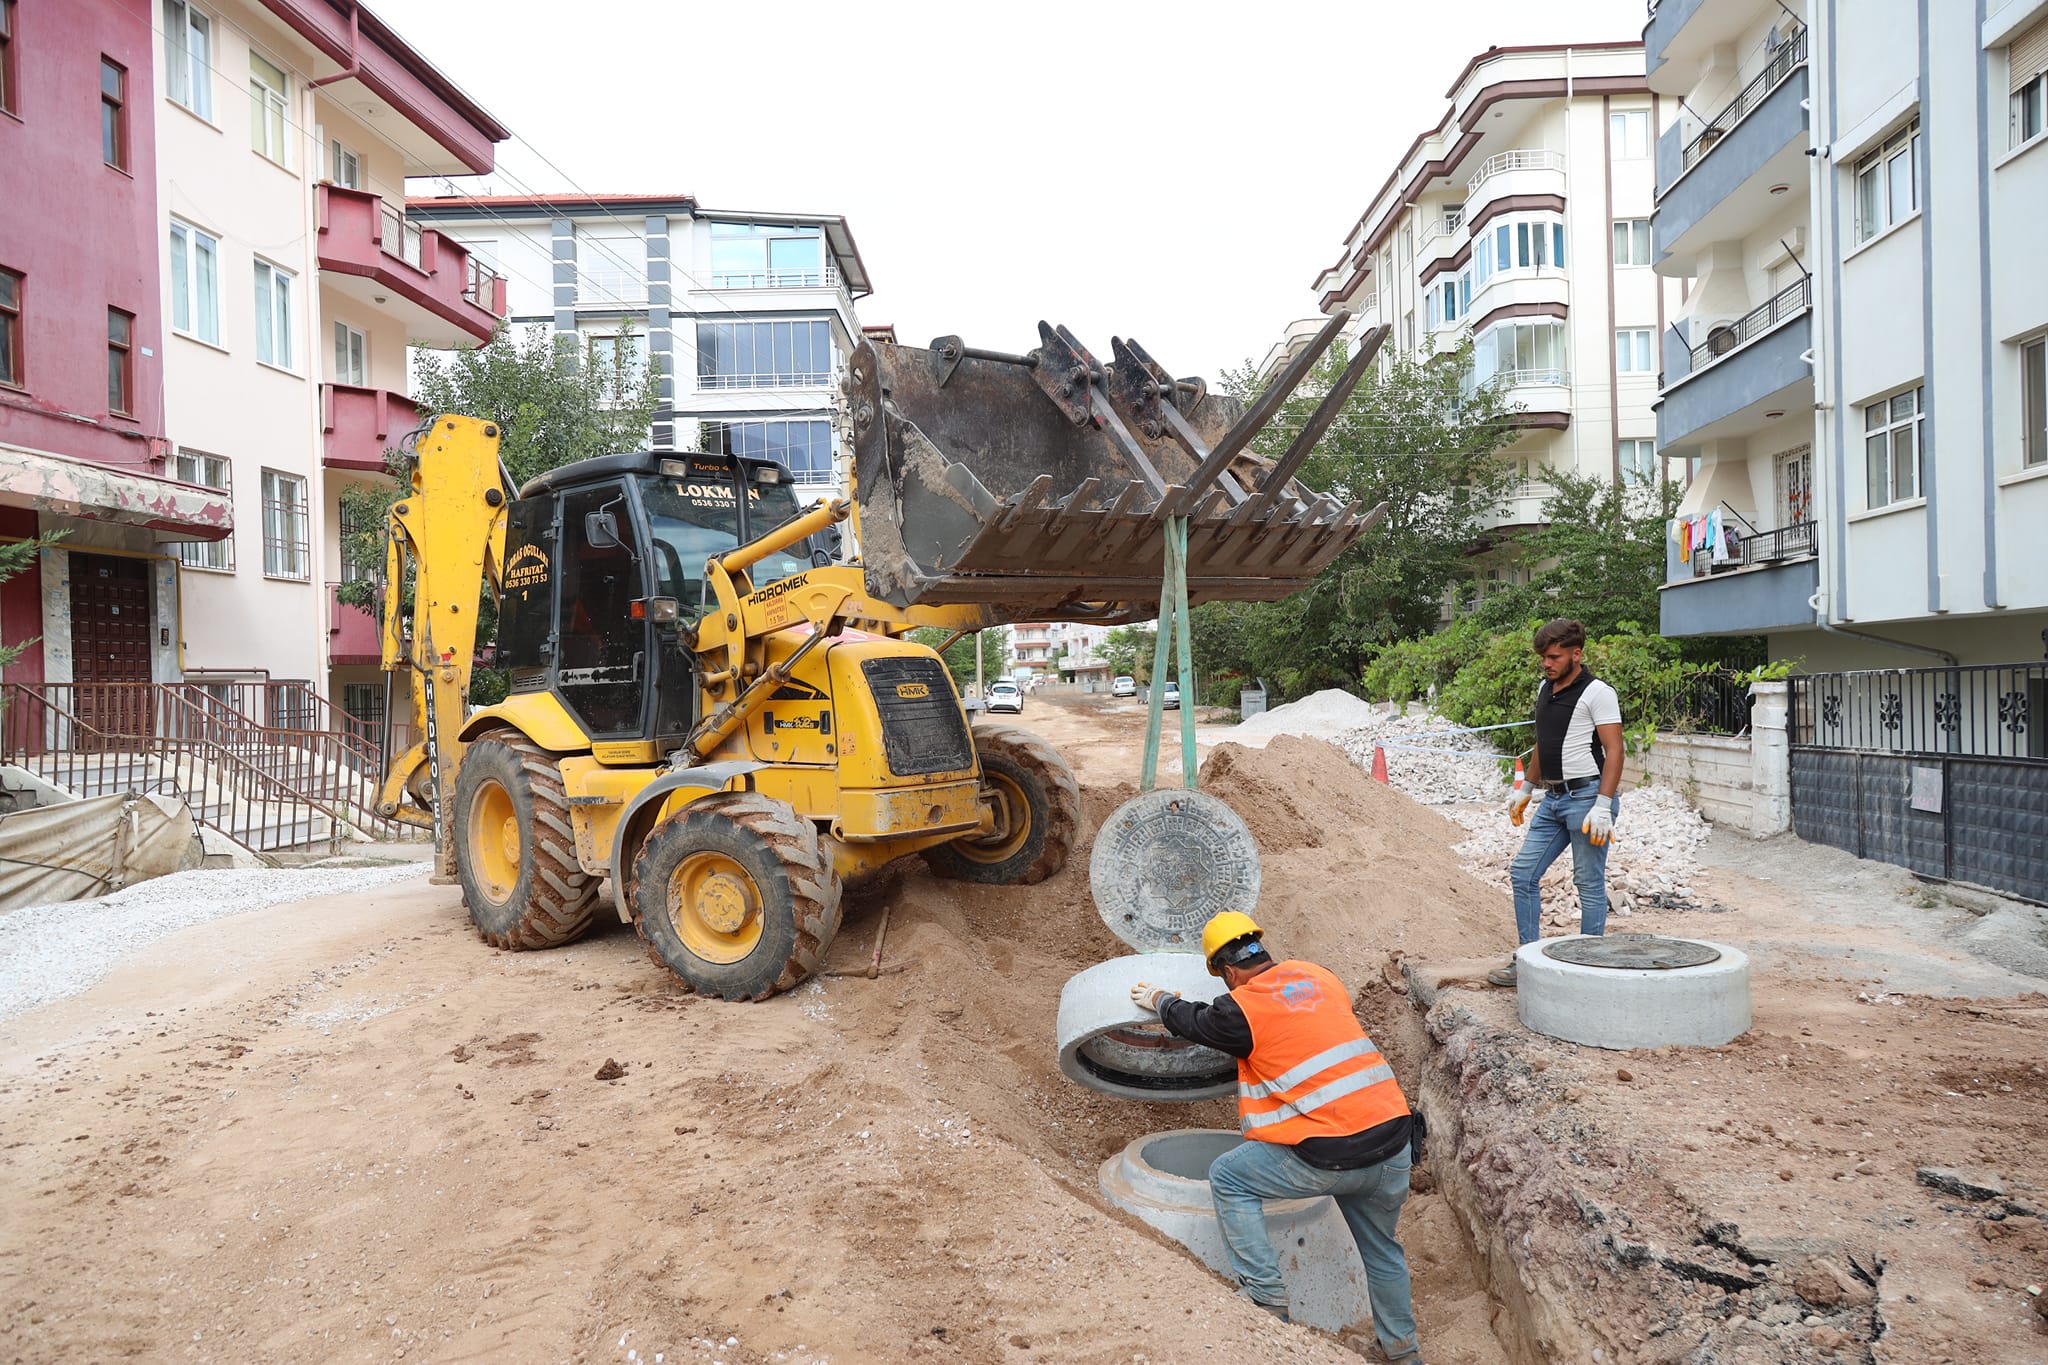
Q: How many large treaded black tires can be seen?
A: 3